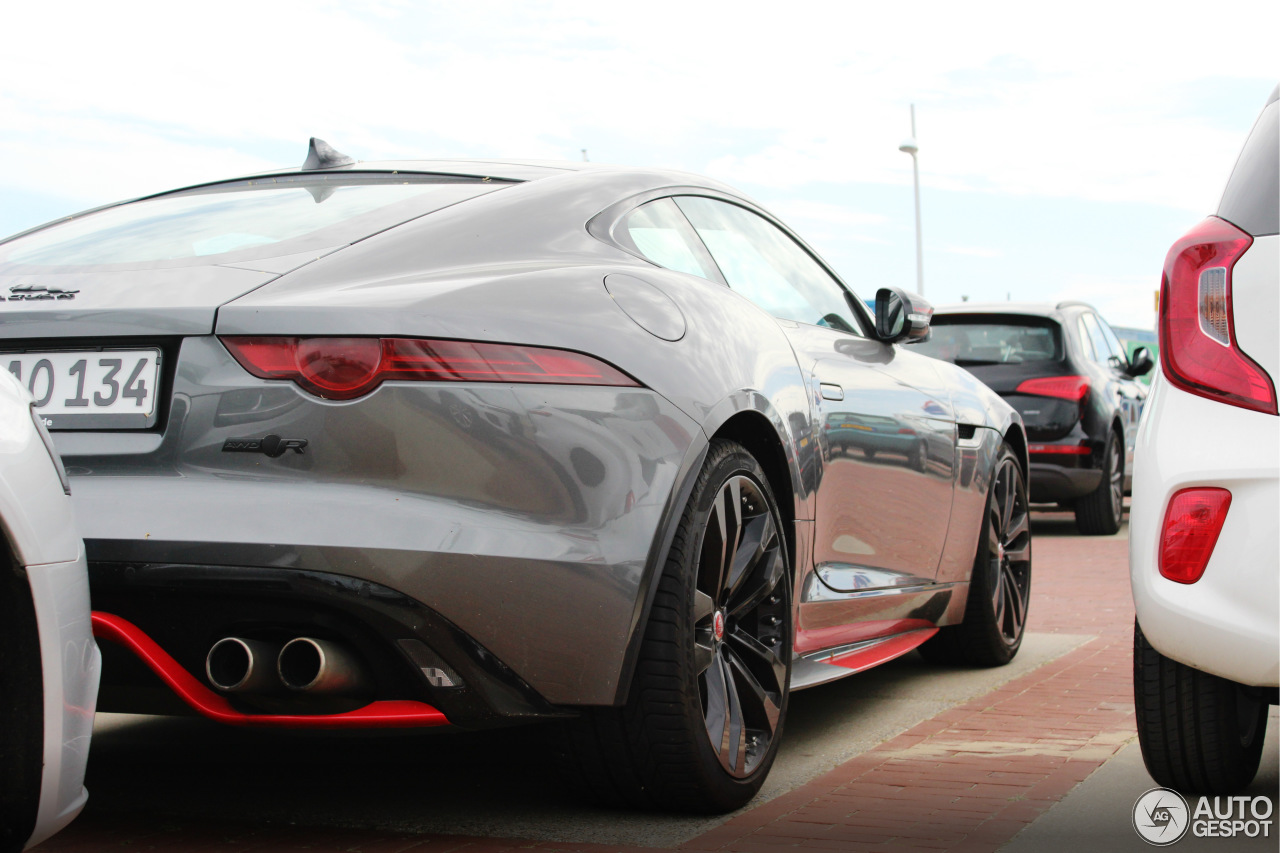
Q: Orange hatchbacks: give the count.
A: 0